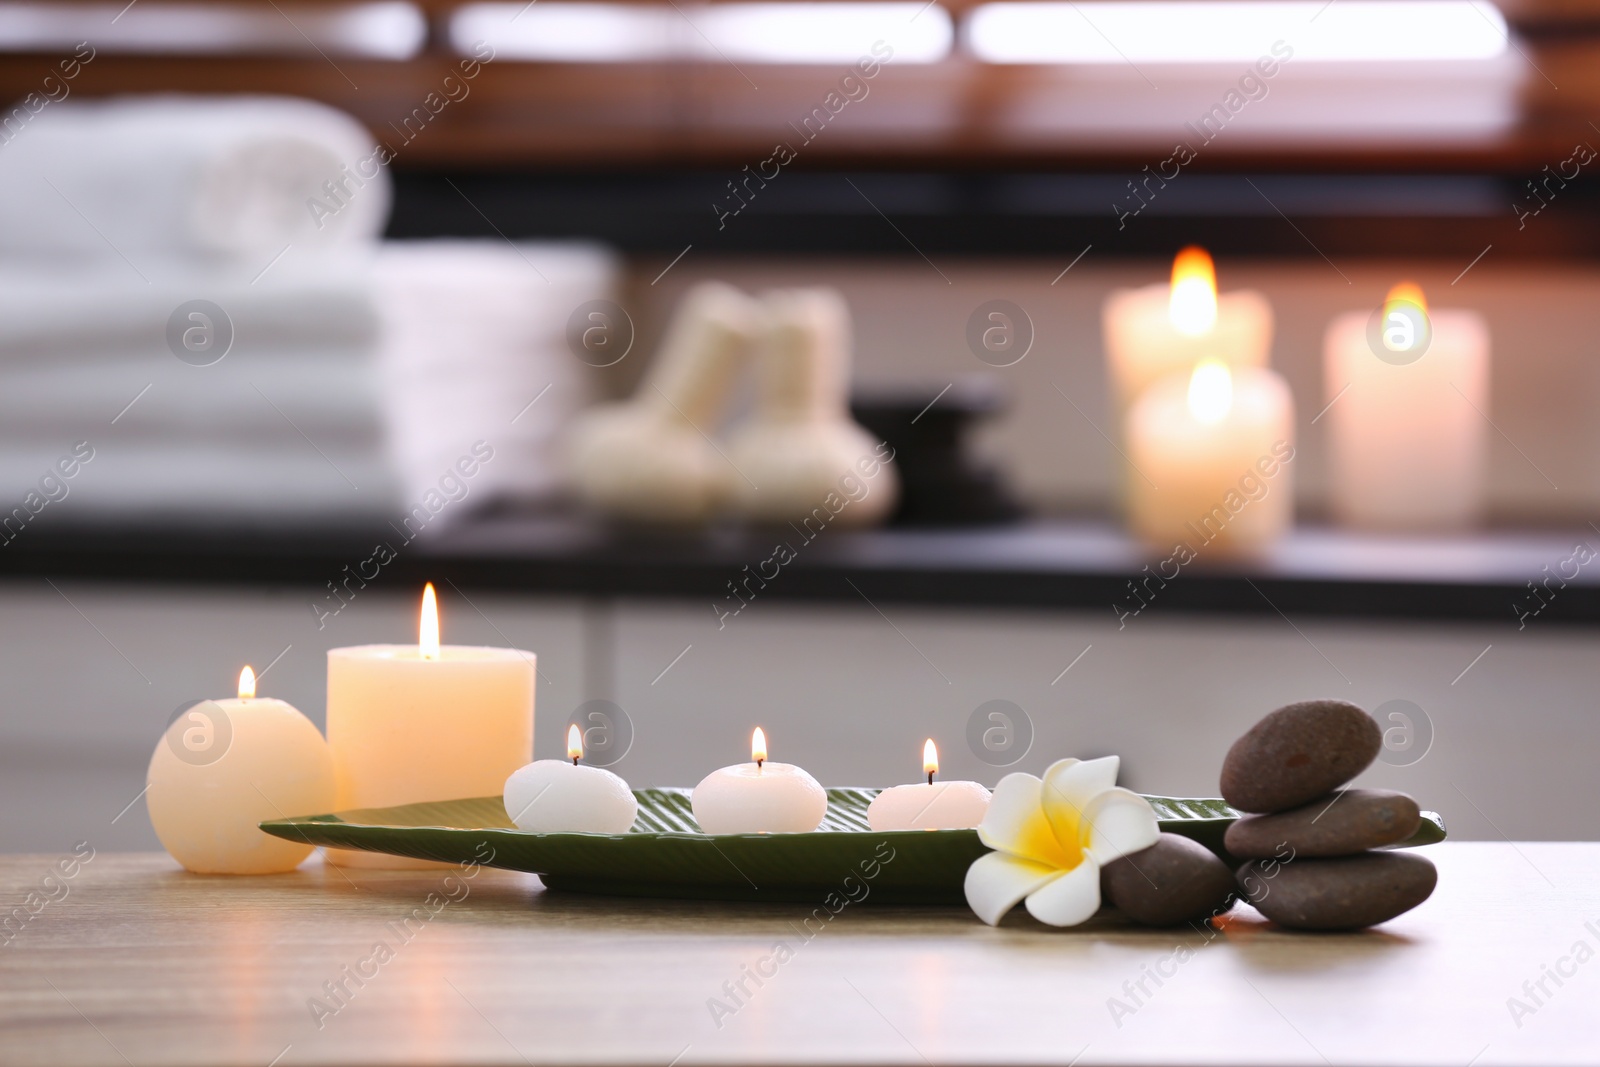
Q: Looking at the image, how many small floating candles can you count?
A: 3